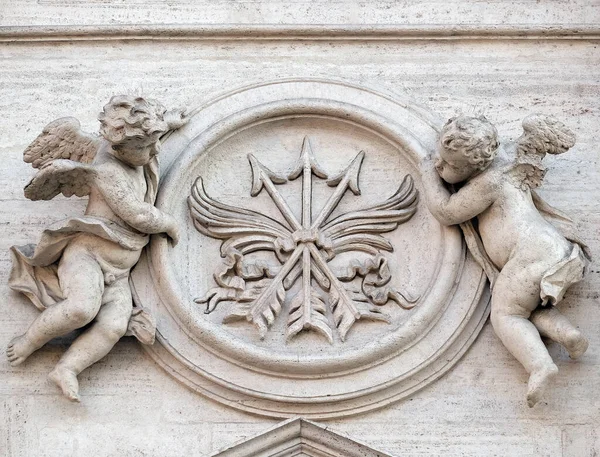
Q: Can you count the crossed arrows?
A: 3